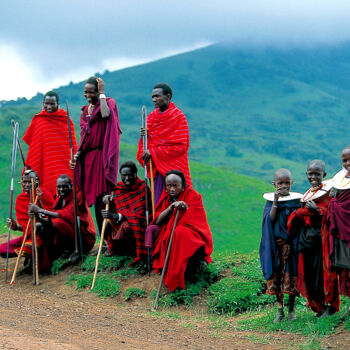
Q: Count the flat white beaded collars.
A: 3